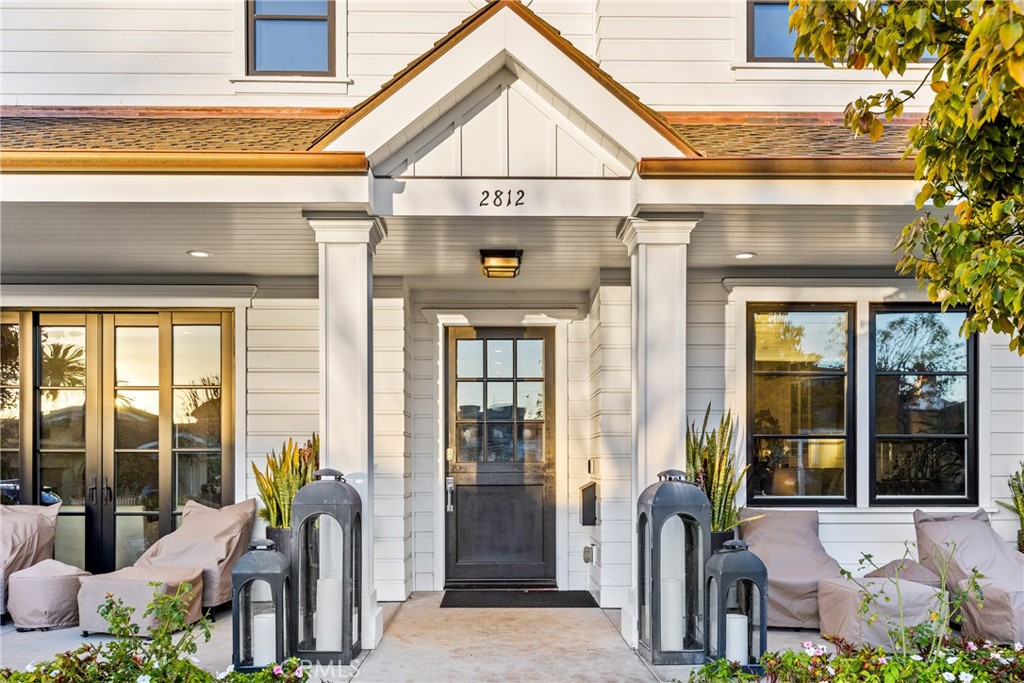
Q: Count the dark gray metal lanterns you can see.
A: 4